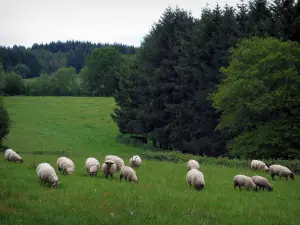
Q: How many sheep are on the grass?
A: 14